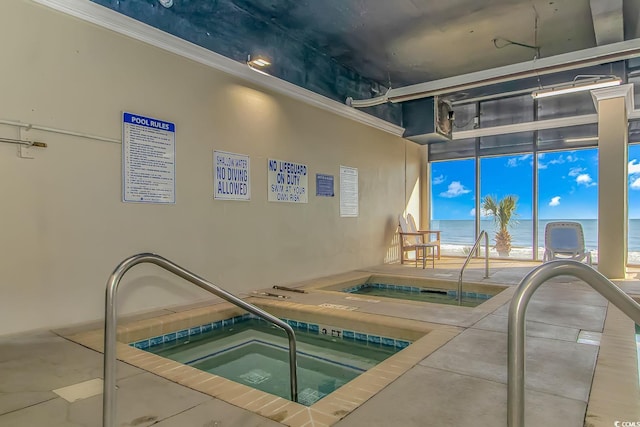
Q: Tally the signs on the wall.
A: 5